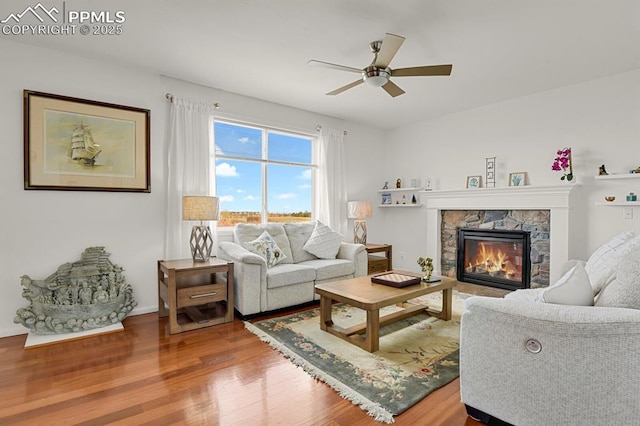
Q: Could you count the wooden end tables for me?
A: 2